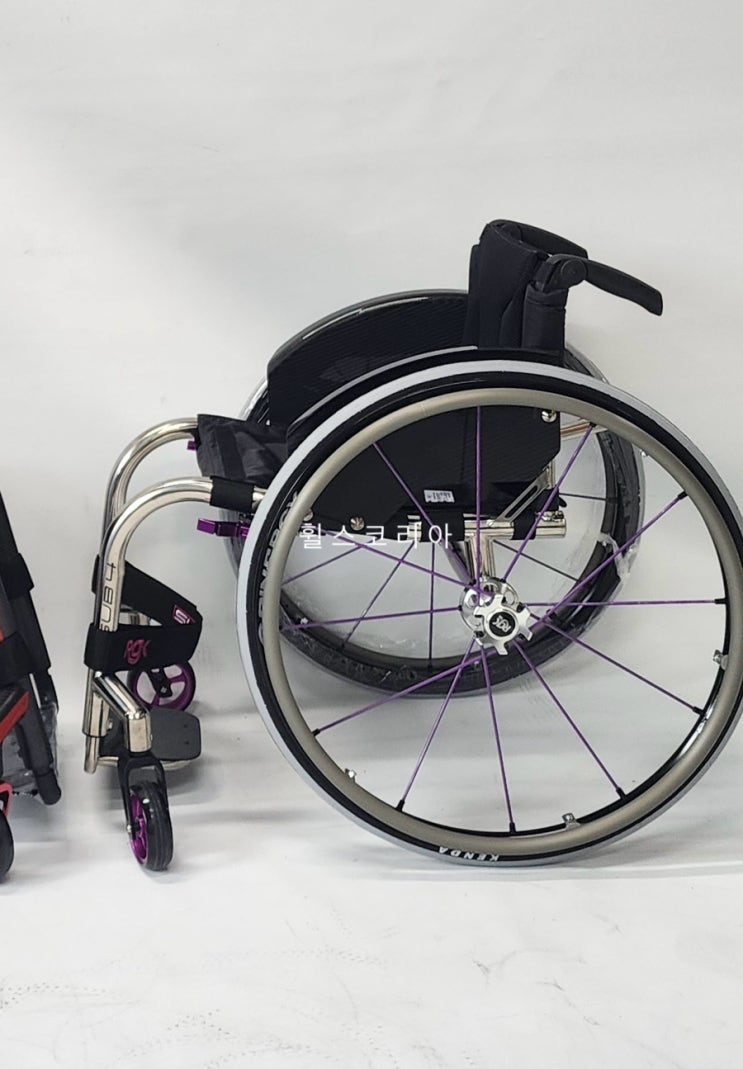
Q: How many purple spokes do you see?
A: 12